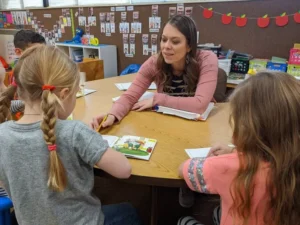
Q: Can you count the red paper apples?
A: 6